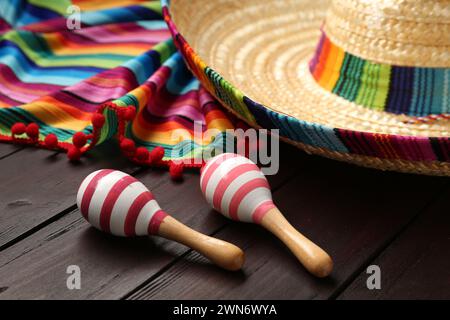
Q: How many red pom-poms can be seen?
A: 11